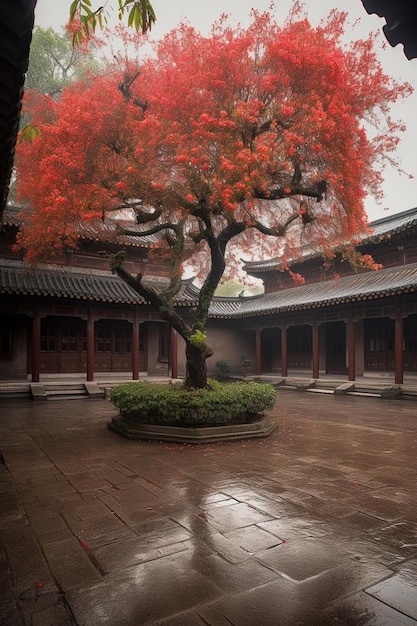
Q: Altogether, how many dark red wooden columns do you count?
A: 9